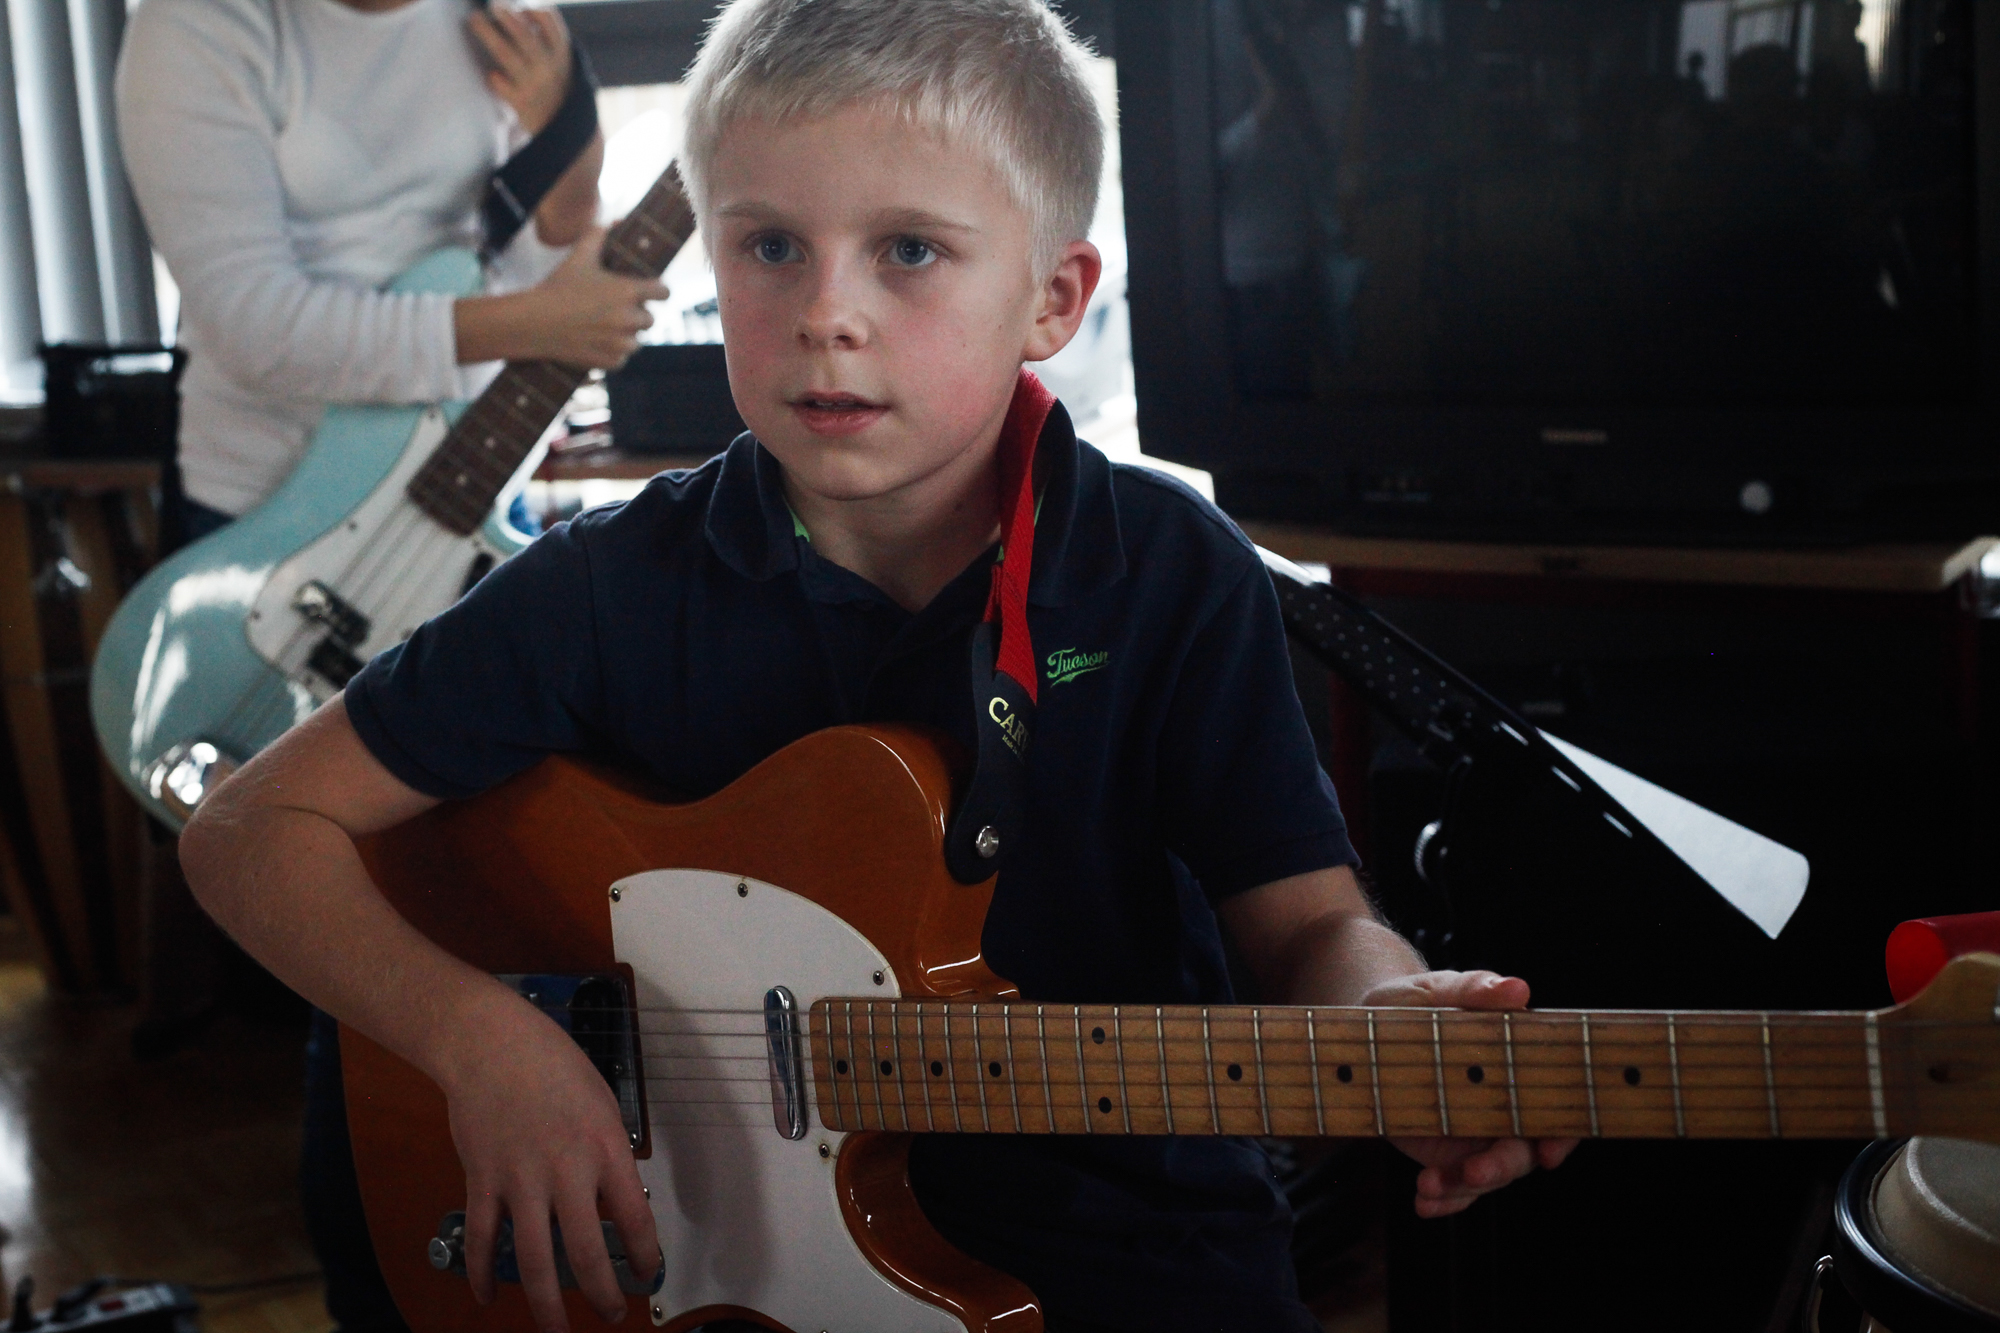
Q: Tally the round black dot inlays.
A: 10